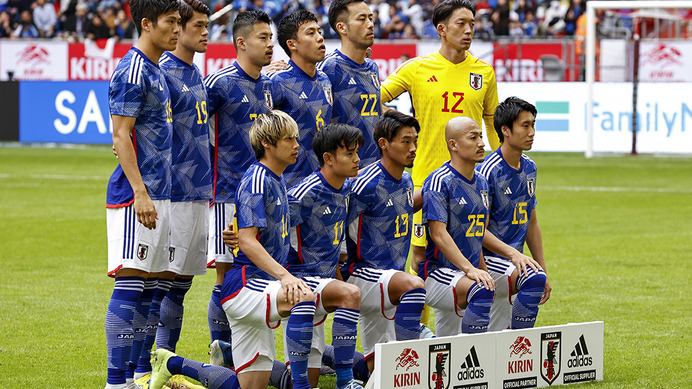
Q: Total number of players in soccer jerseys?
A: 11